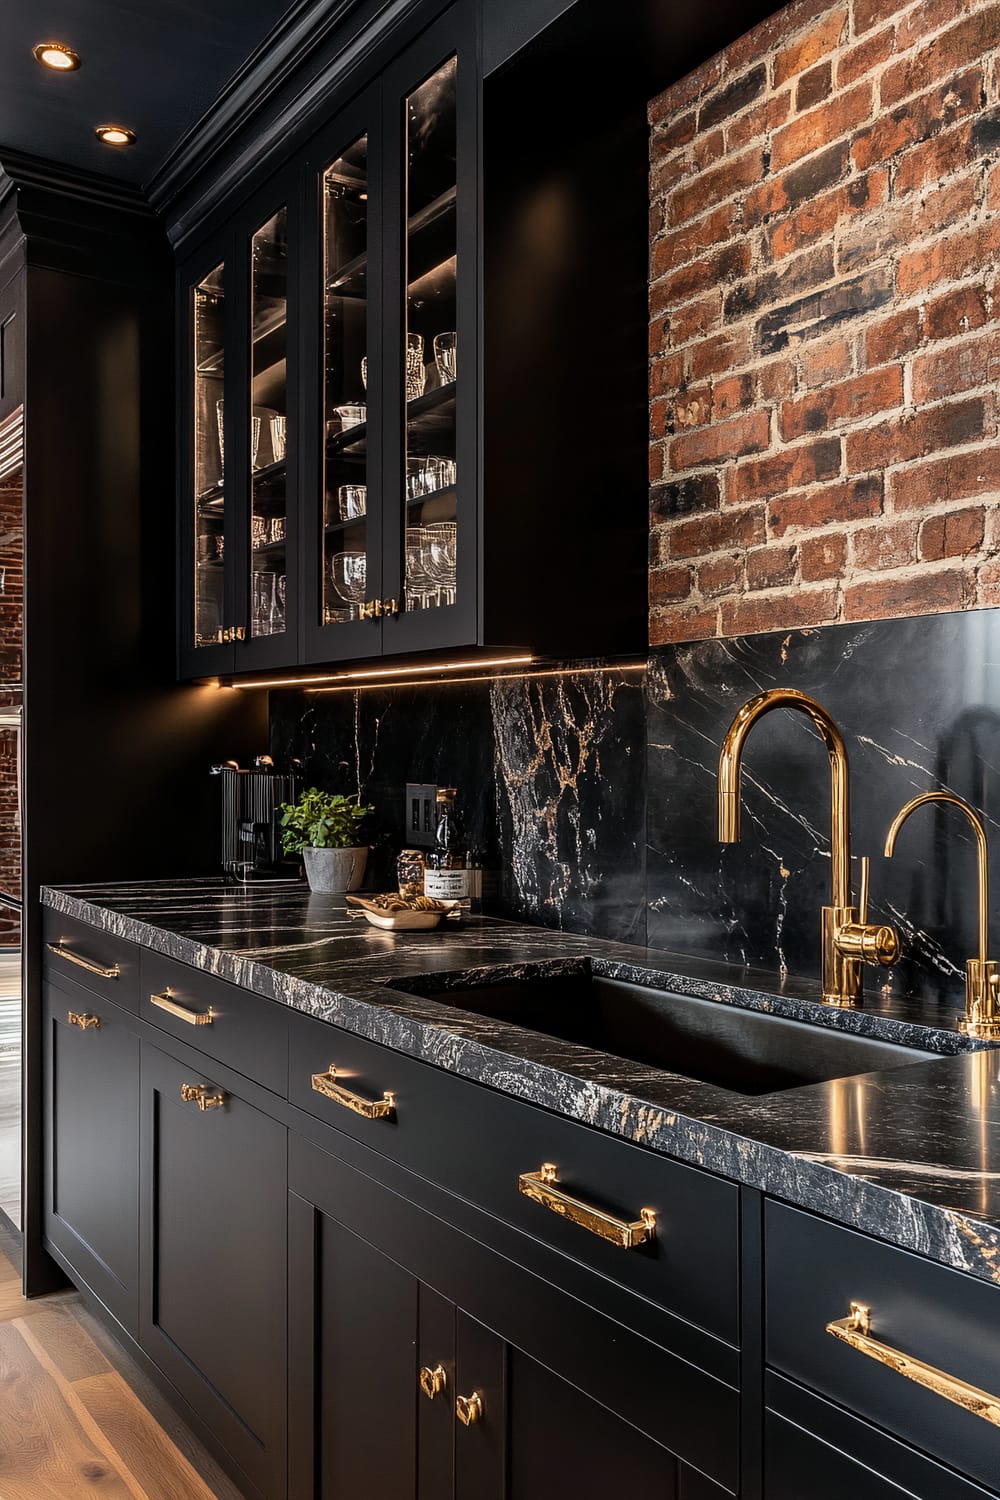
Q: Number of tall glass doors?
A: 4